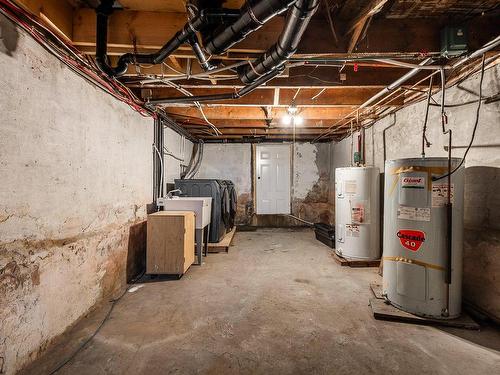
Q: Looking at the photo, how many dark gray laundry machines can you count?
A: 2